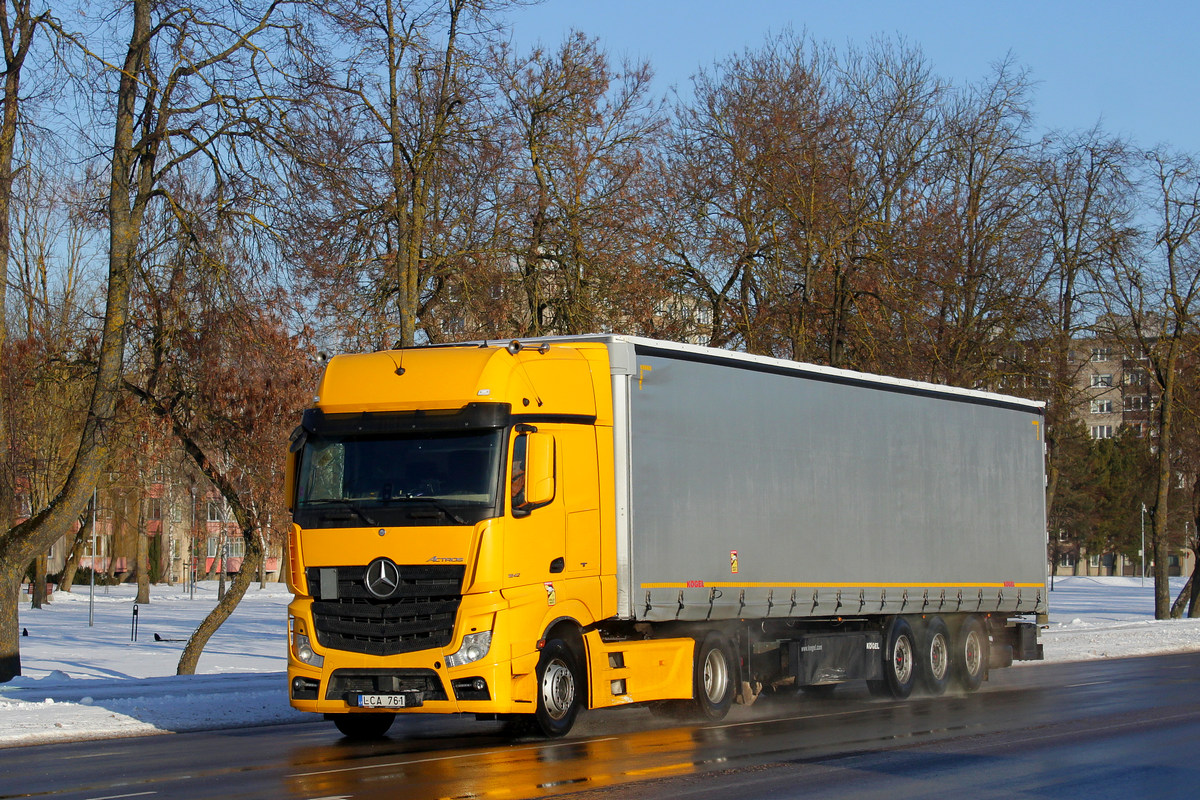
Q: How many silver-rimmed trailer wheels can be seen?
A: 3